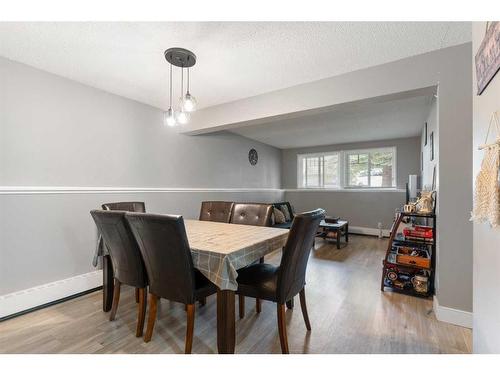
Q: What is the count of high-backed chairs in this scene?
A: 6